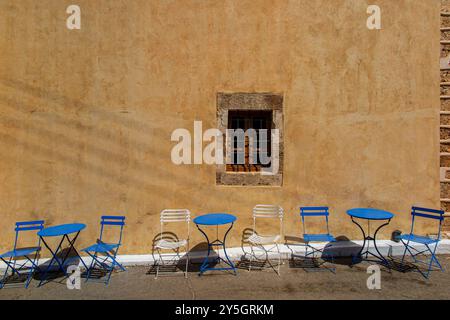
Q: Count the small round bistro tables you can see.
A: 3